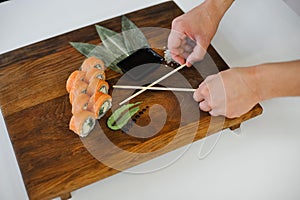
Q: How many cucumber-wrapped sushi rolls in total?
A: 0